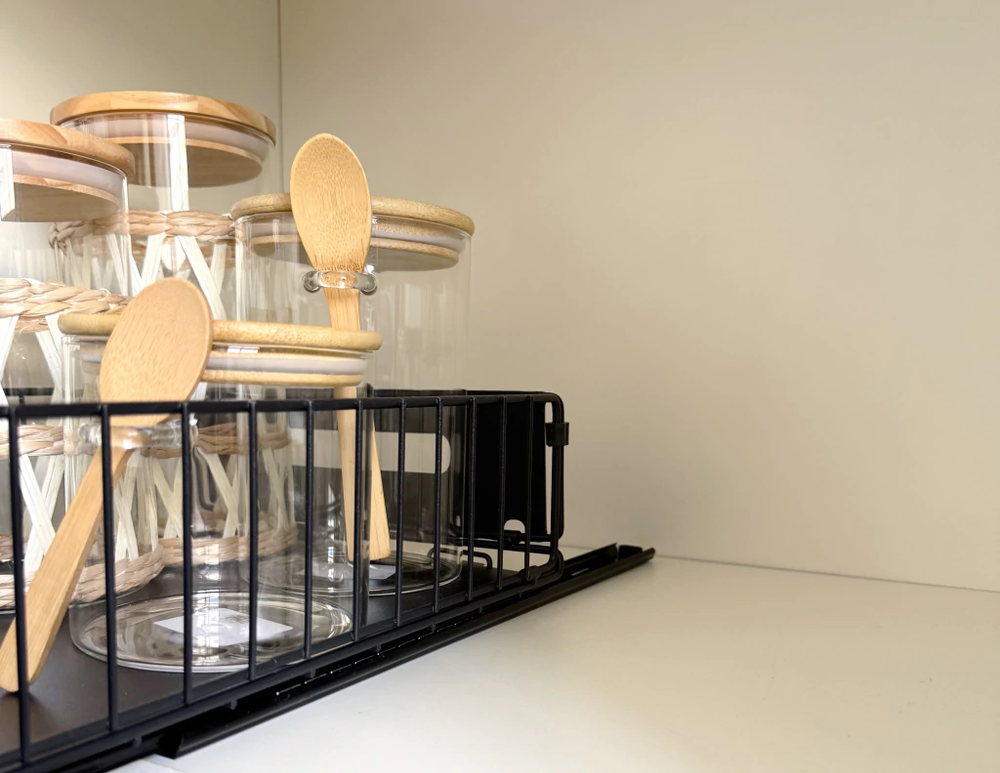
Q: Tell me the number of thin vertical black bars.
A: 11